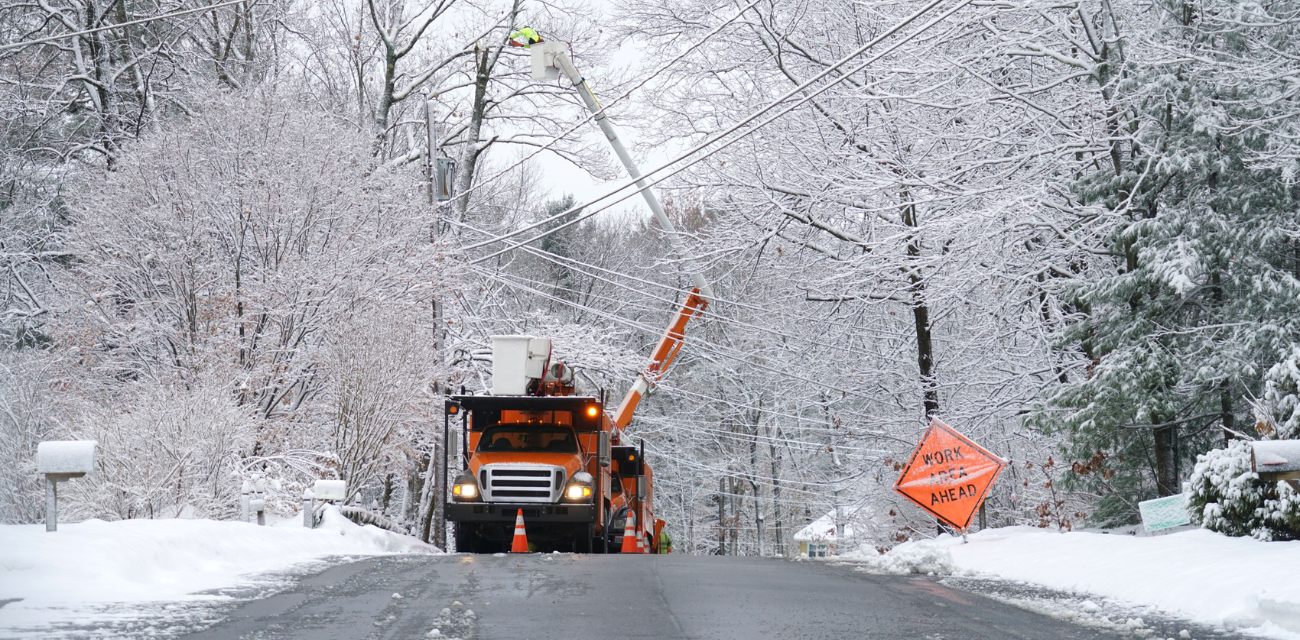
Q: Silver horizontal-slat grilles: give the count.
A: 1